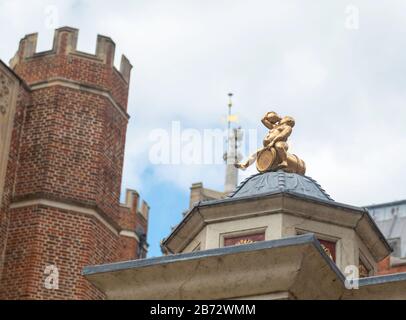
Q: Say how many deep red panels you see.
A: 2